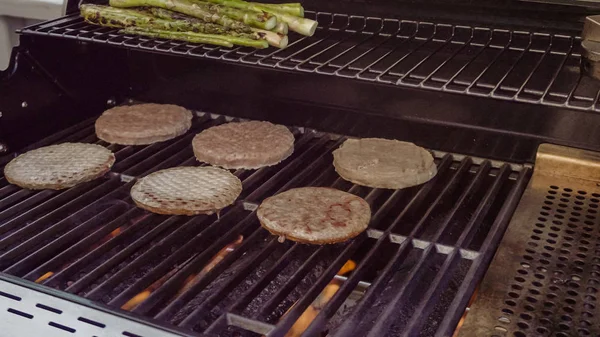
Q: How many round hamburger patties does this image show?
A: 6